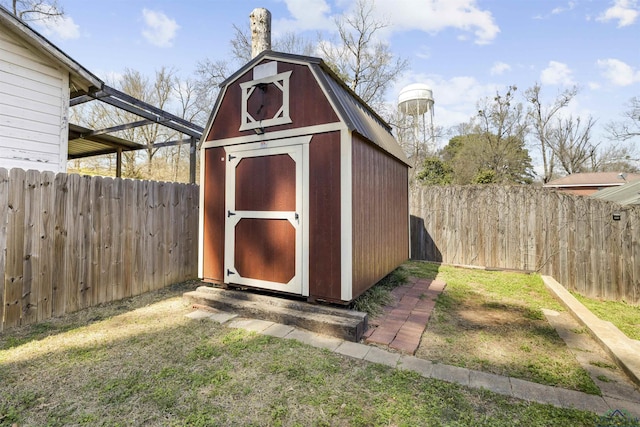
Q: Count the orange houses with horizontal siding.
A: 0